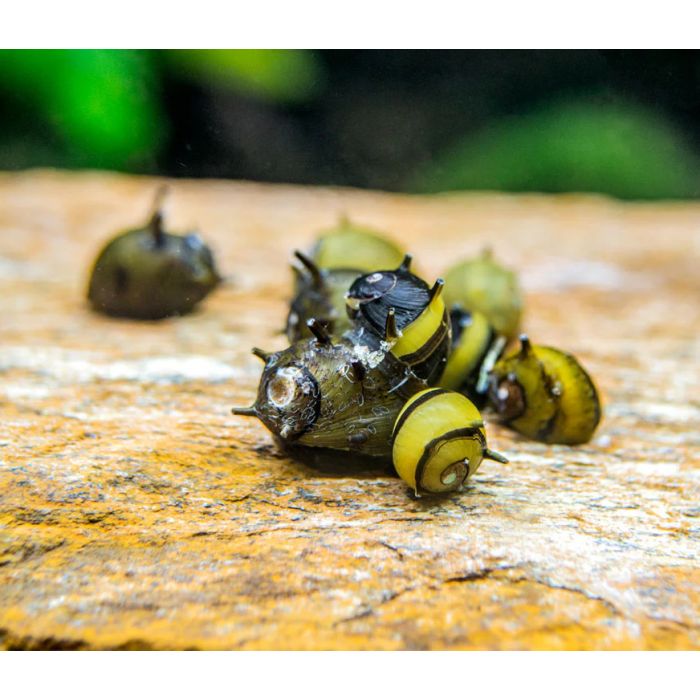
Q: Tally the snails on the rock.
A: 9